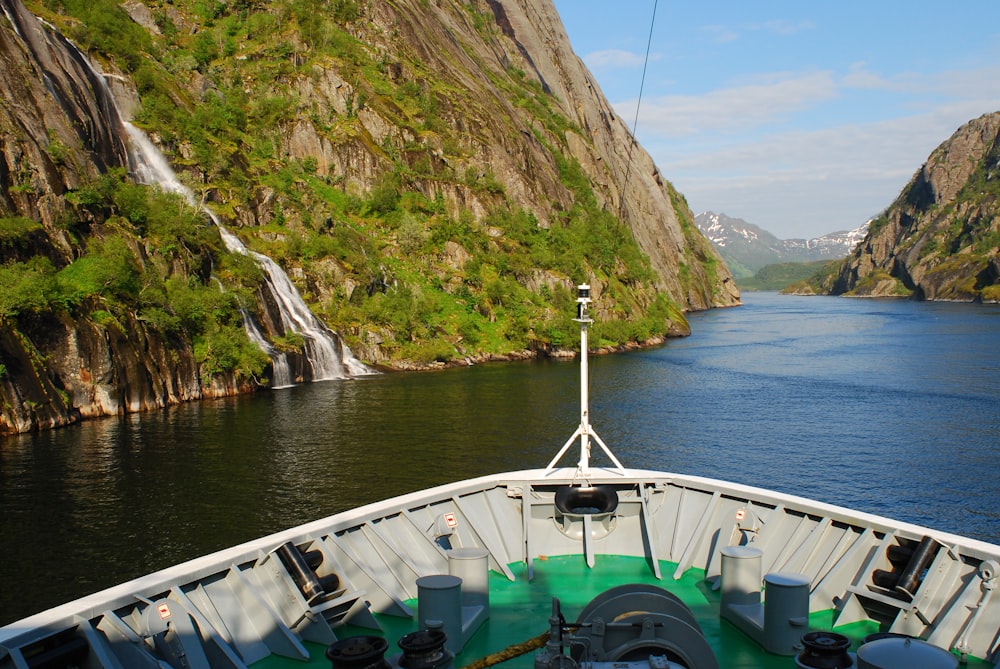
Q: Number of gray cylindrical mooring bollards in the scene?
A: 4